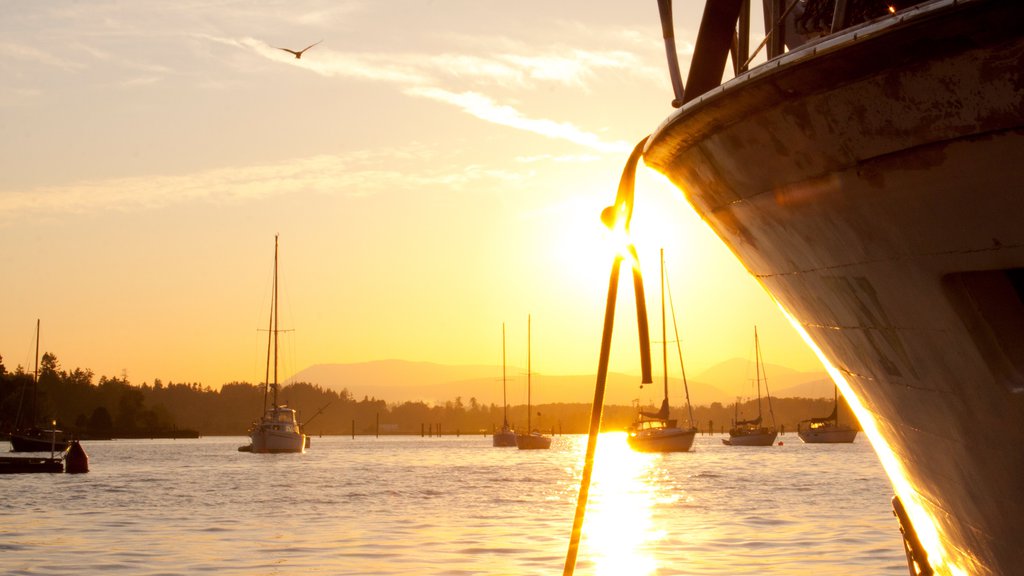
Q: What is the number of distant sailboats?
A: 7